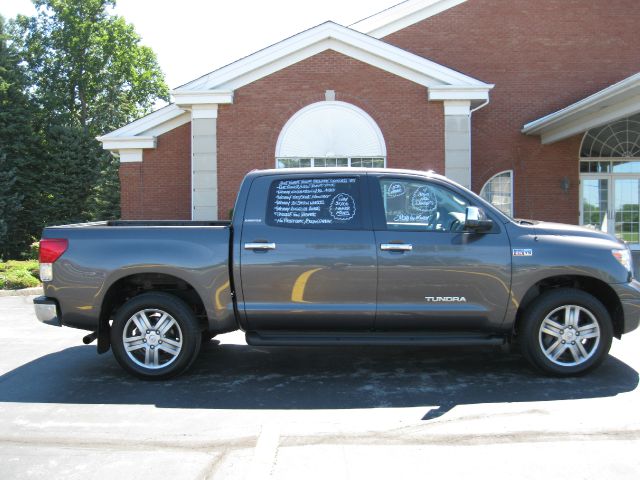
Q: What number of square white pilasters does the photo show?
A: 2